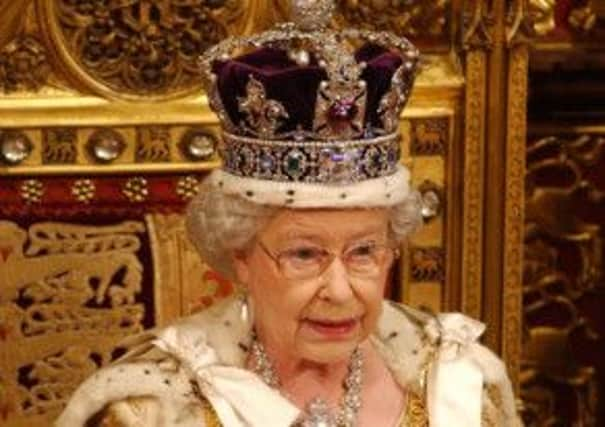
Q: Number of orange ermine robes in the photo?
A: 0